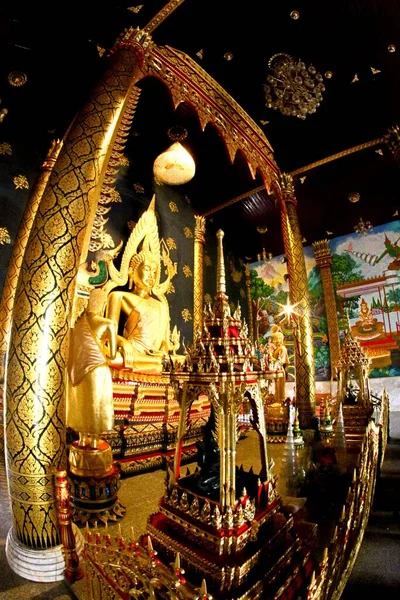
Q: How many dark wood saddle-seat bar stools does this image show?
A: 0